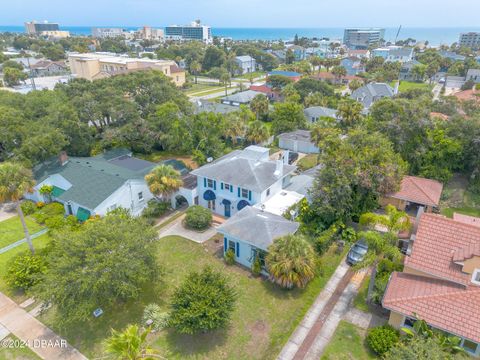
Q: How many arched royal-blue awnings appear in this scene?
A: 3